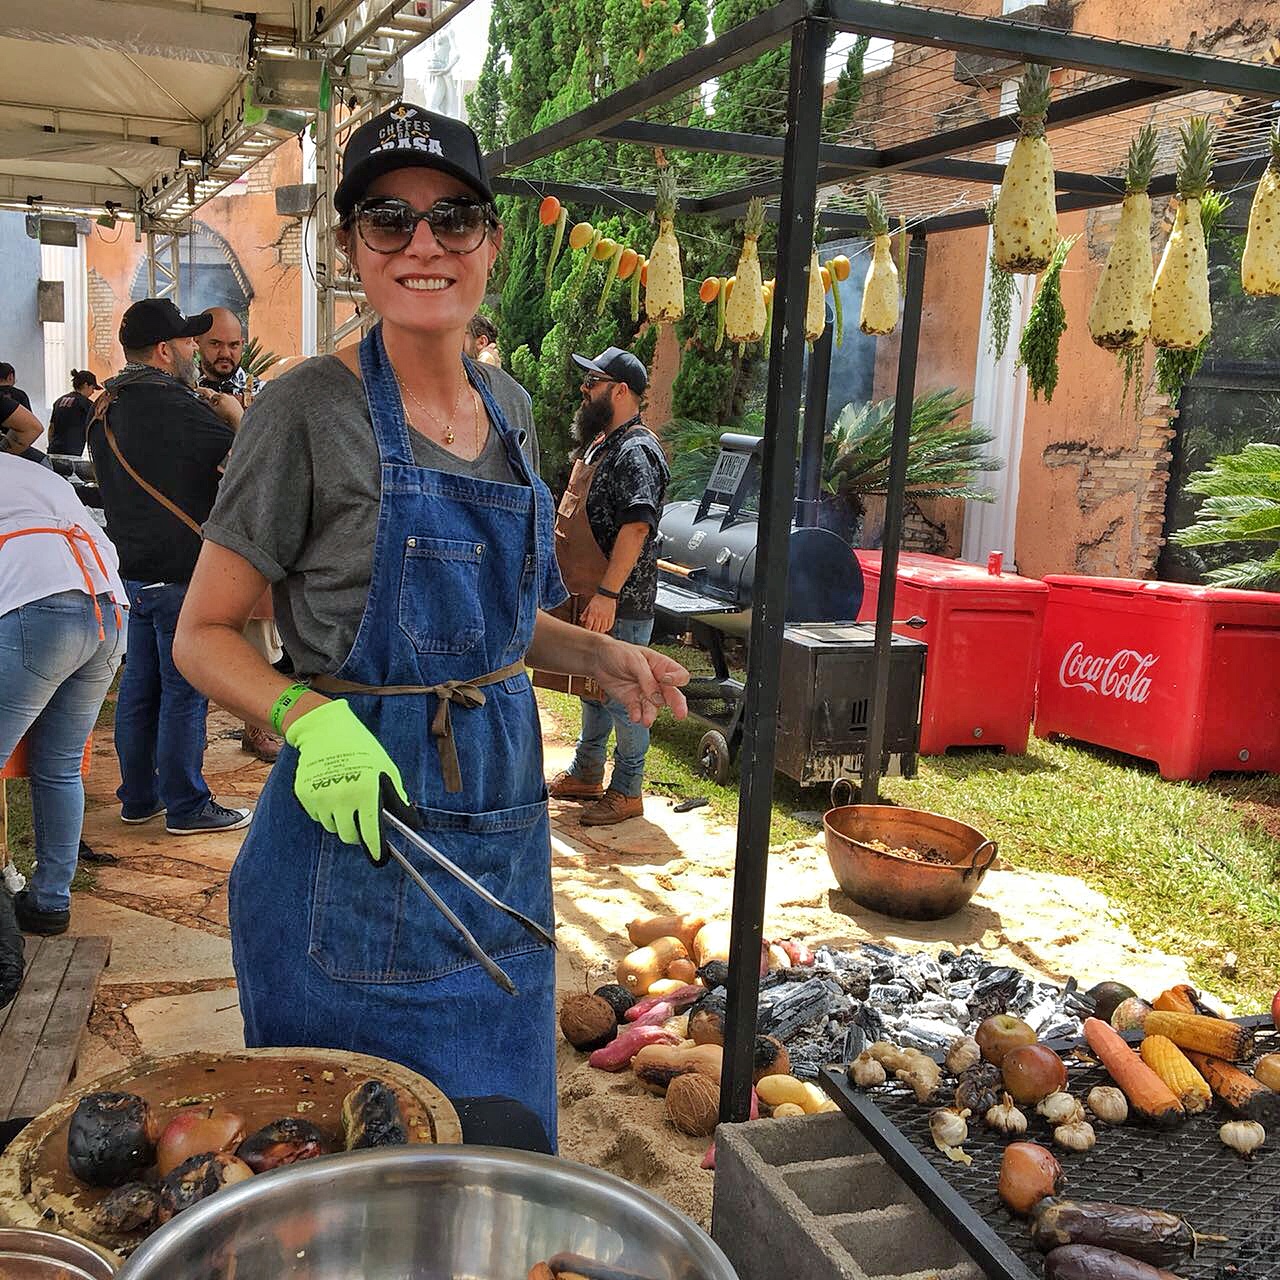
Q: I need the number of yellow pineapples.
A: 8